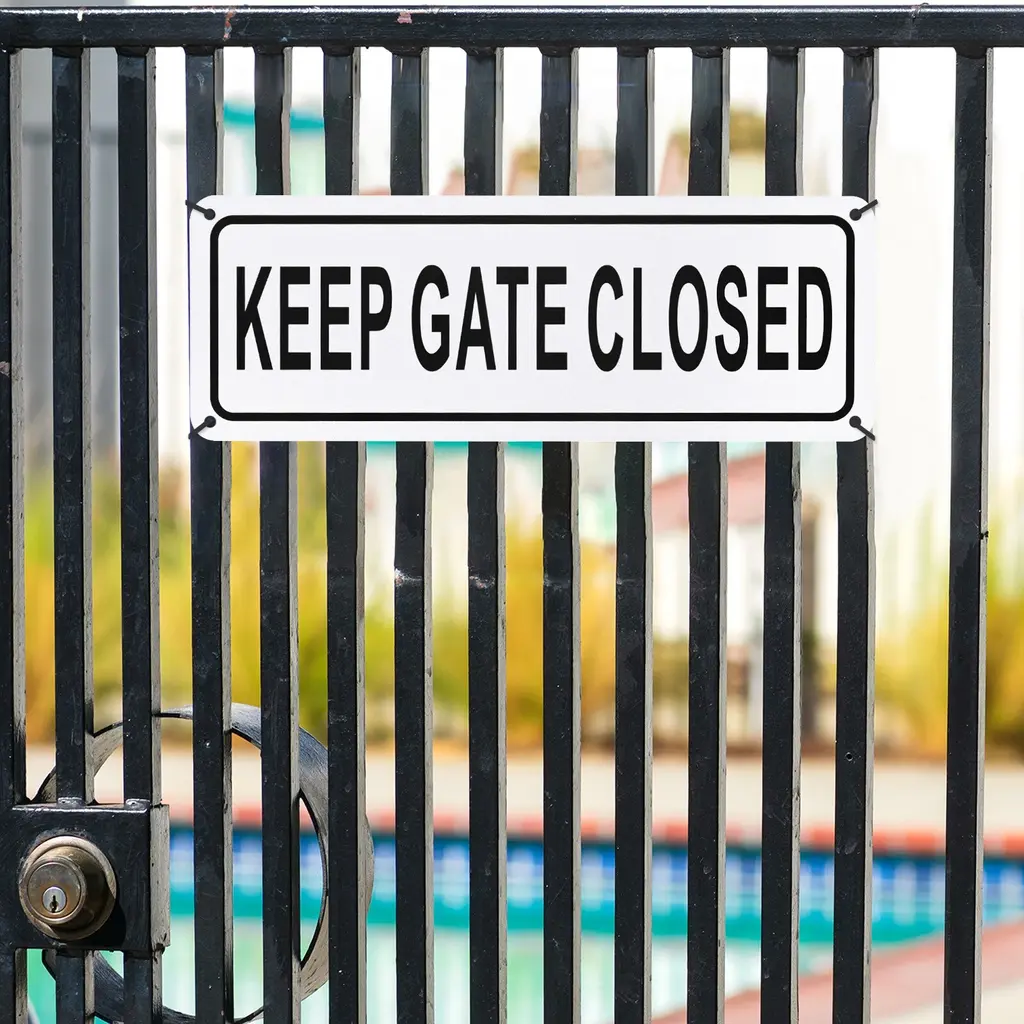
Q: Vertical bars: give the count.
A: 14